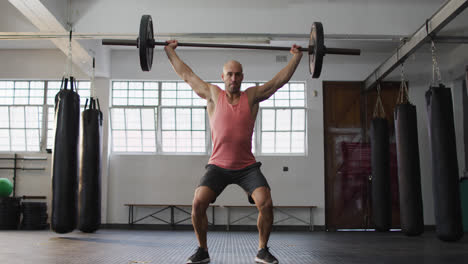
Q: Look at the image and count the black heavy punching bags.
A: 5